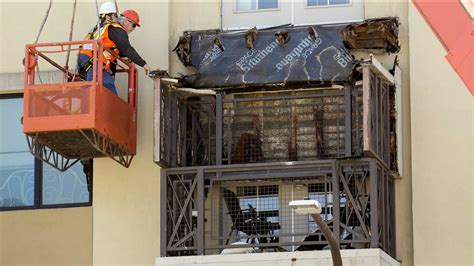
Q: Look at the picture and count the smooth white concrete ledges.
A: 1